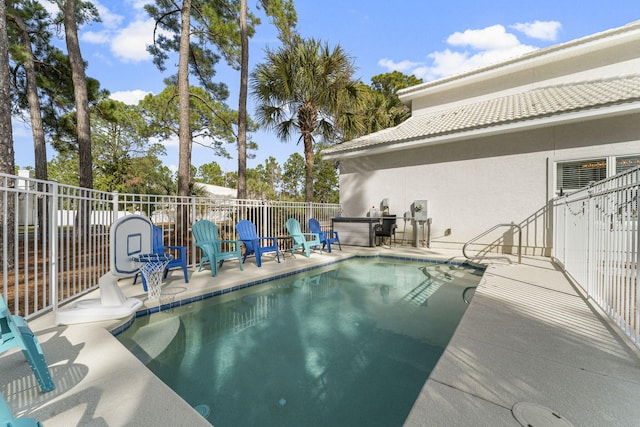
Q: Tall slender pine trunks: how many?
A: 5